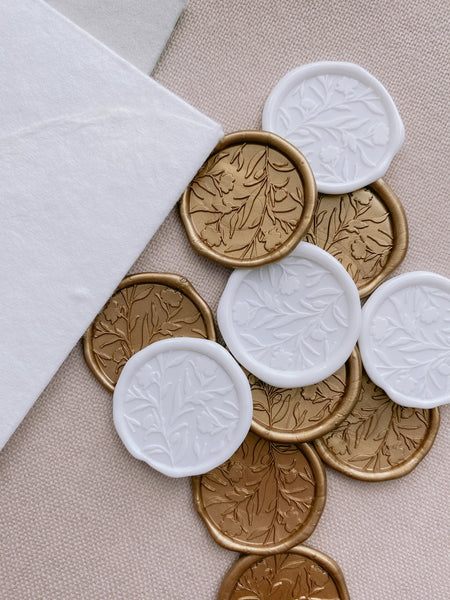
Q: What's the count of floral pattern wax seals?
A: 11